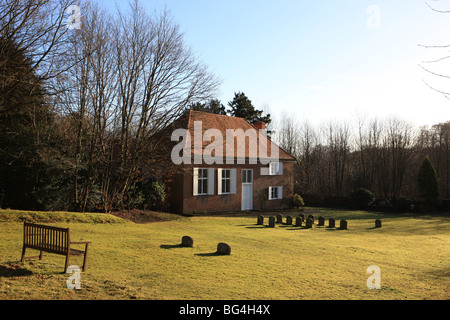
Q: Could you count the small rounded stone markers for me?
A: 14